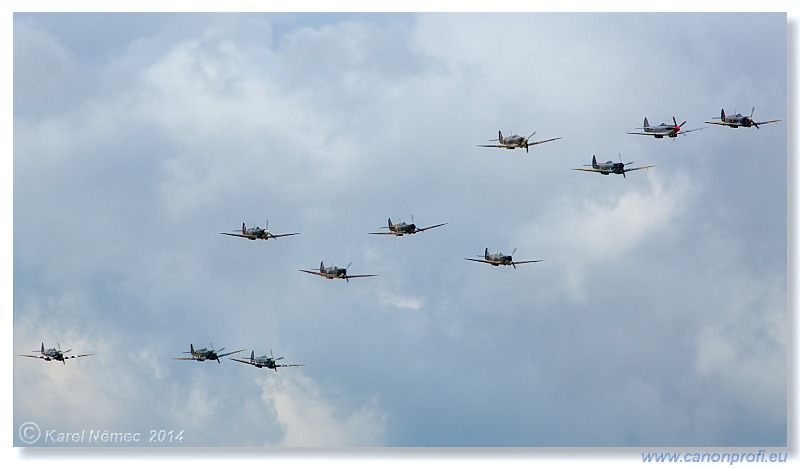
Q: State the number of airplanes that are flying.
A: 11